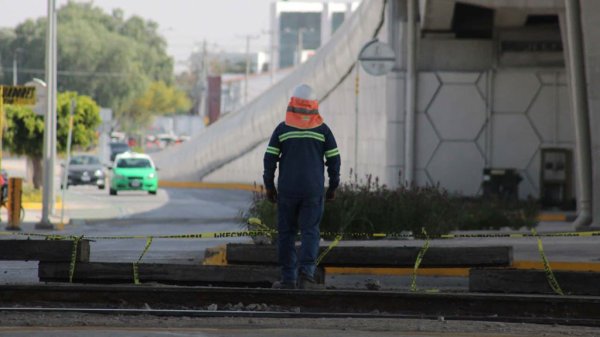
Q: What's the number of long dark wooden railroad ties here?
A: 4